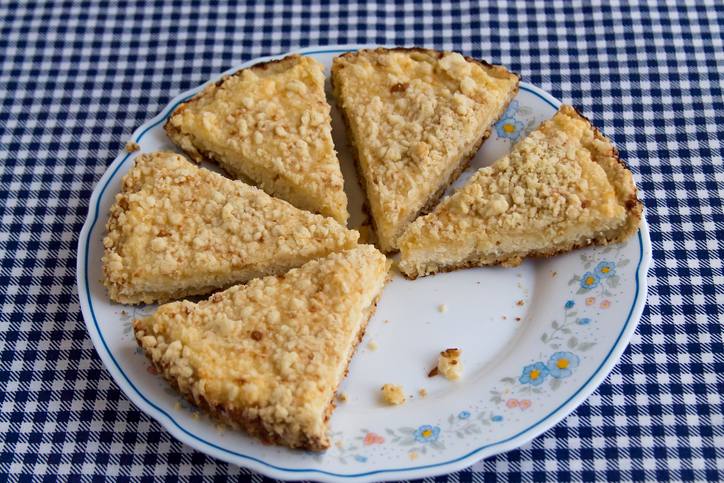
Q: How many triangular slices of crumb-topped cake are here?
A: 5